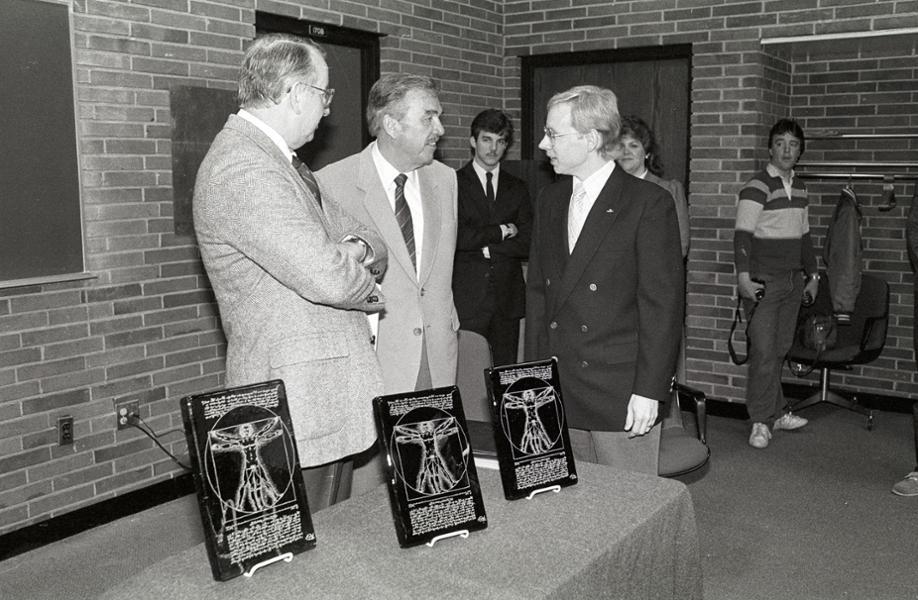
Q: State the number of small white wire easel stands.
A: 3